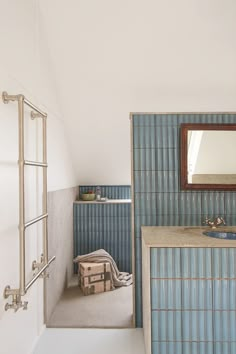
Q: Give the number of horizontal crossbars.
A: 4